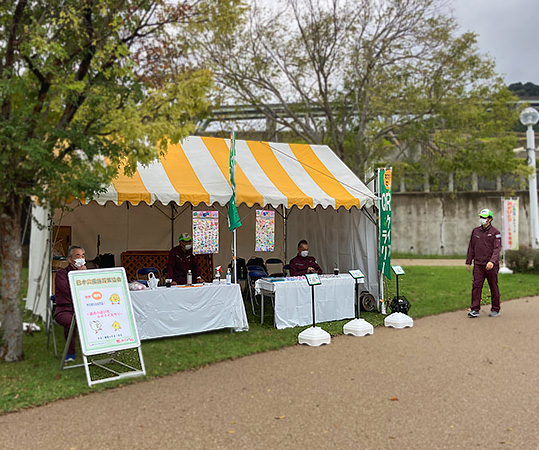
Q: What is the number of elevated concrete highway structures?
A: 1